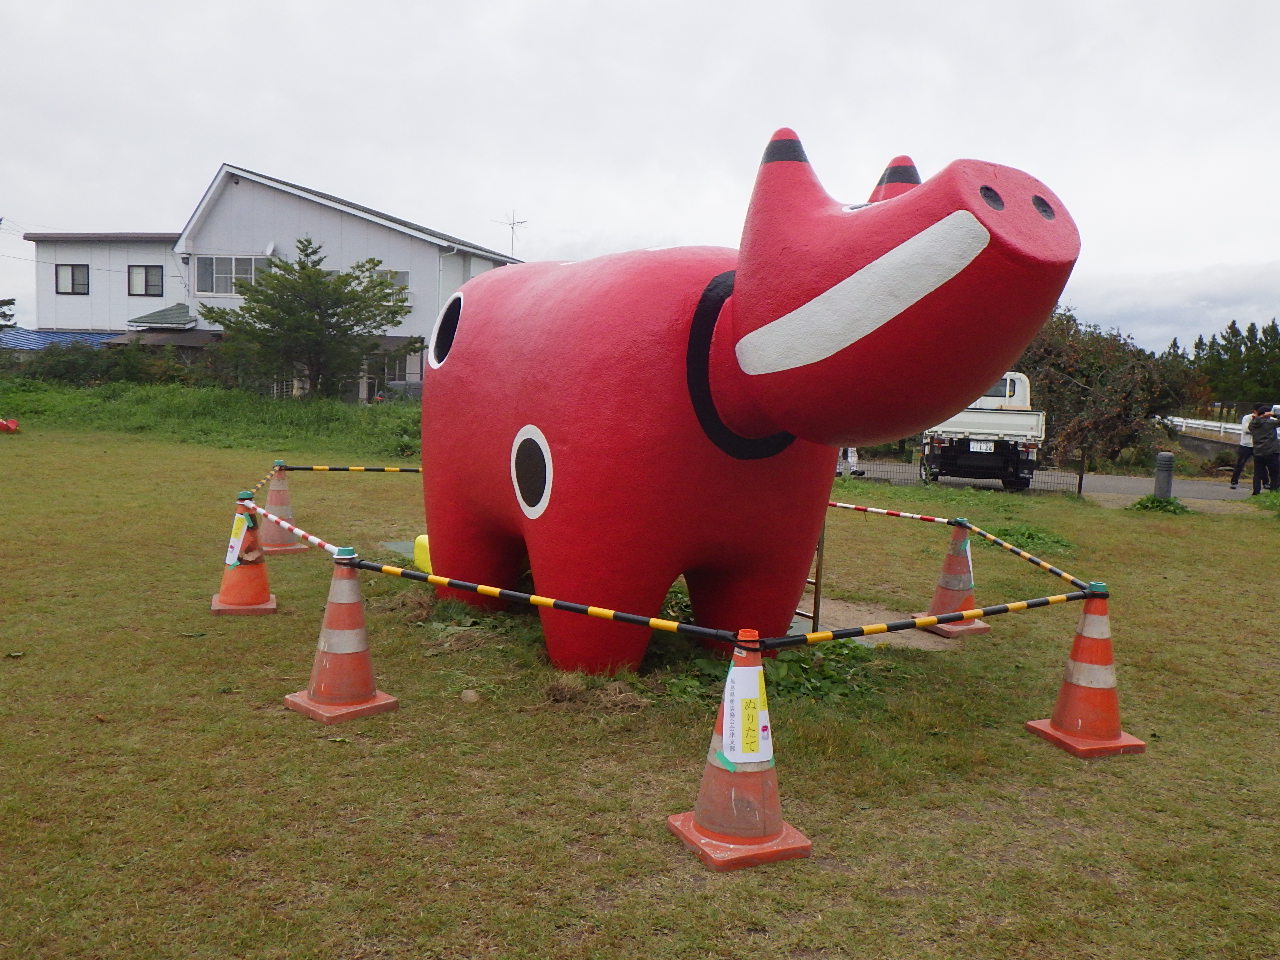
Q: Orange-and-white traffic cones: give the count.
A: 6